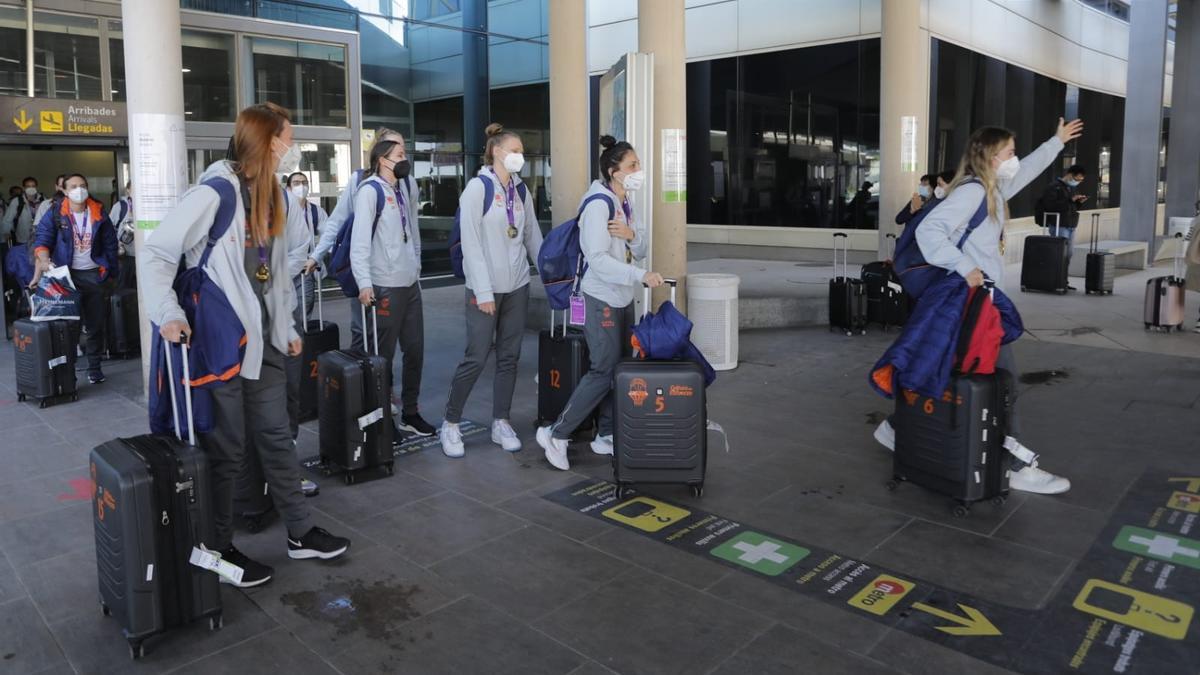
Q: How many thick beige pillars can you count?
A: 3